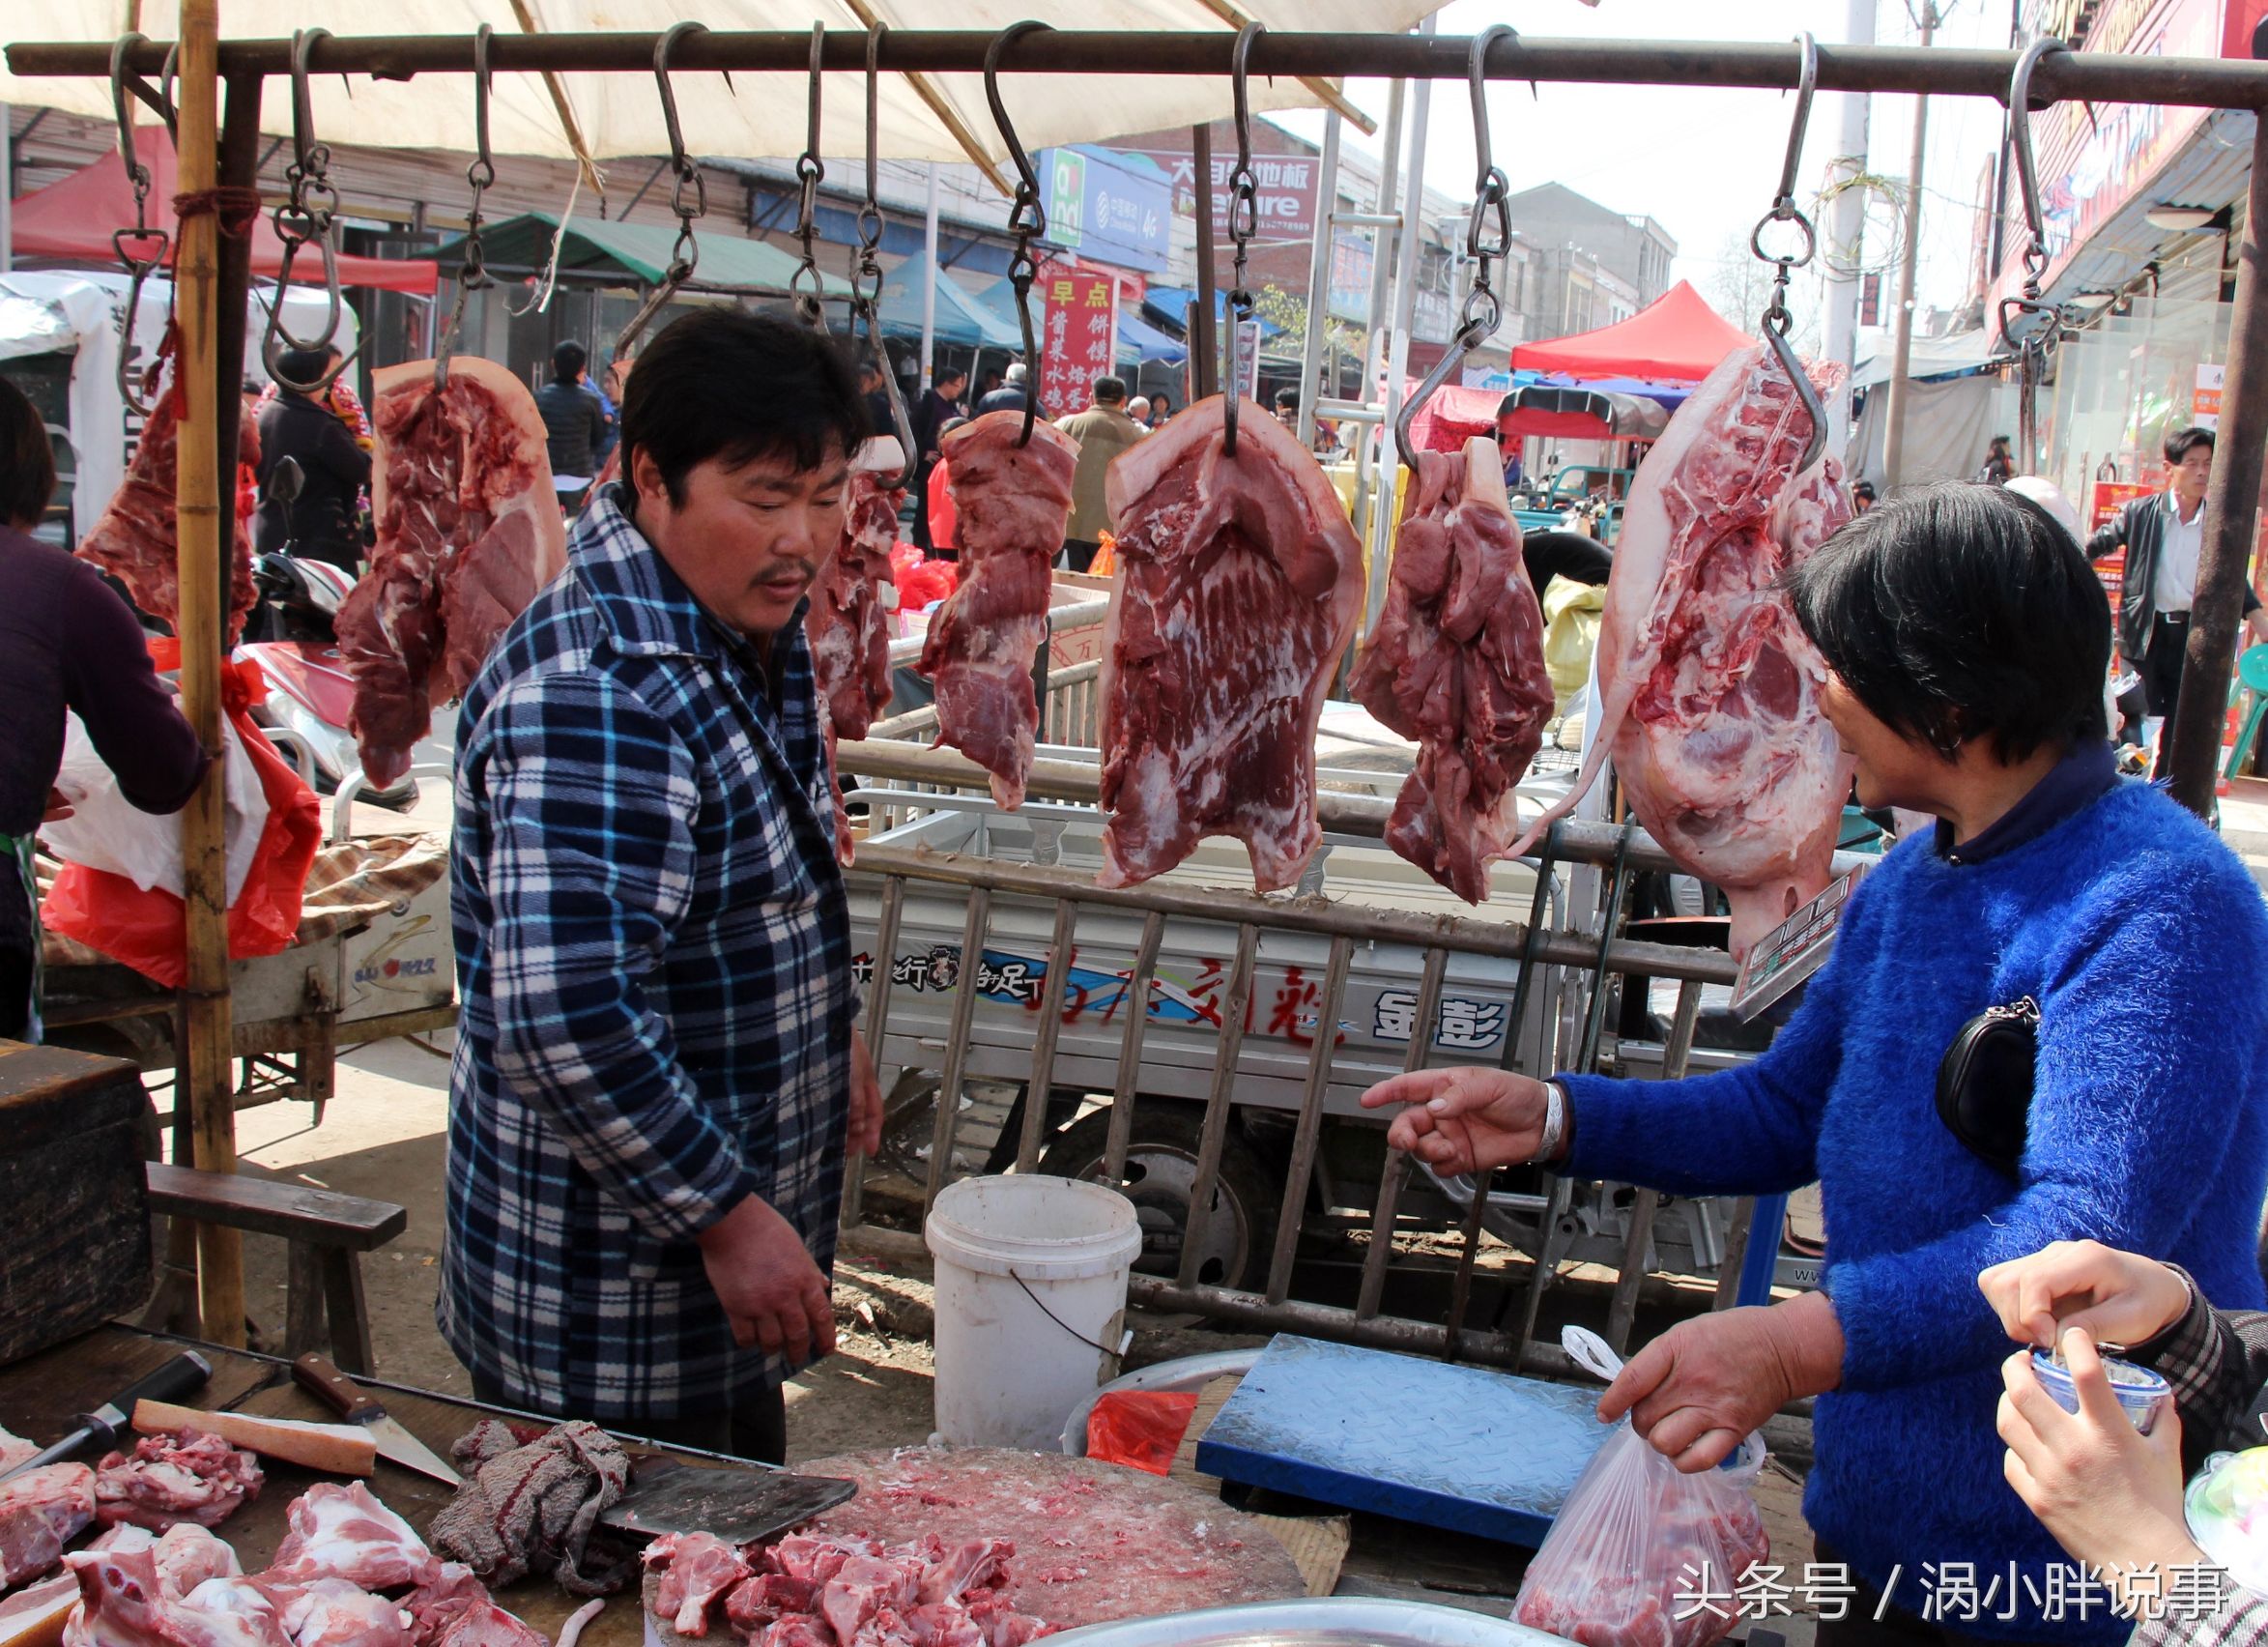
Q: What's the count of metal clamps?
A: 13